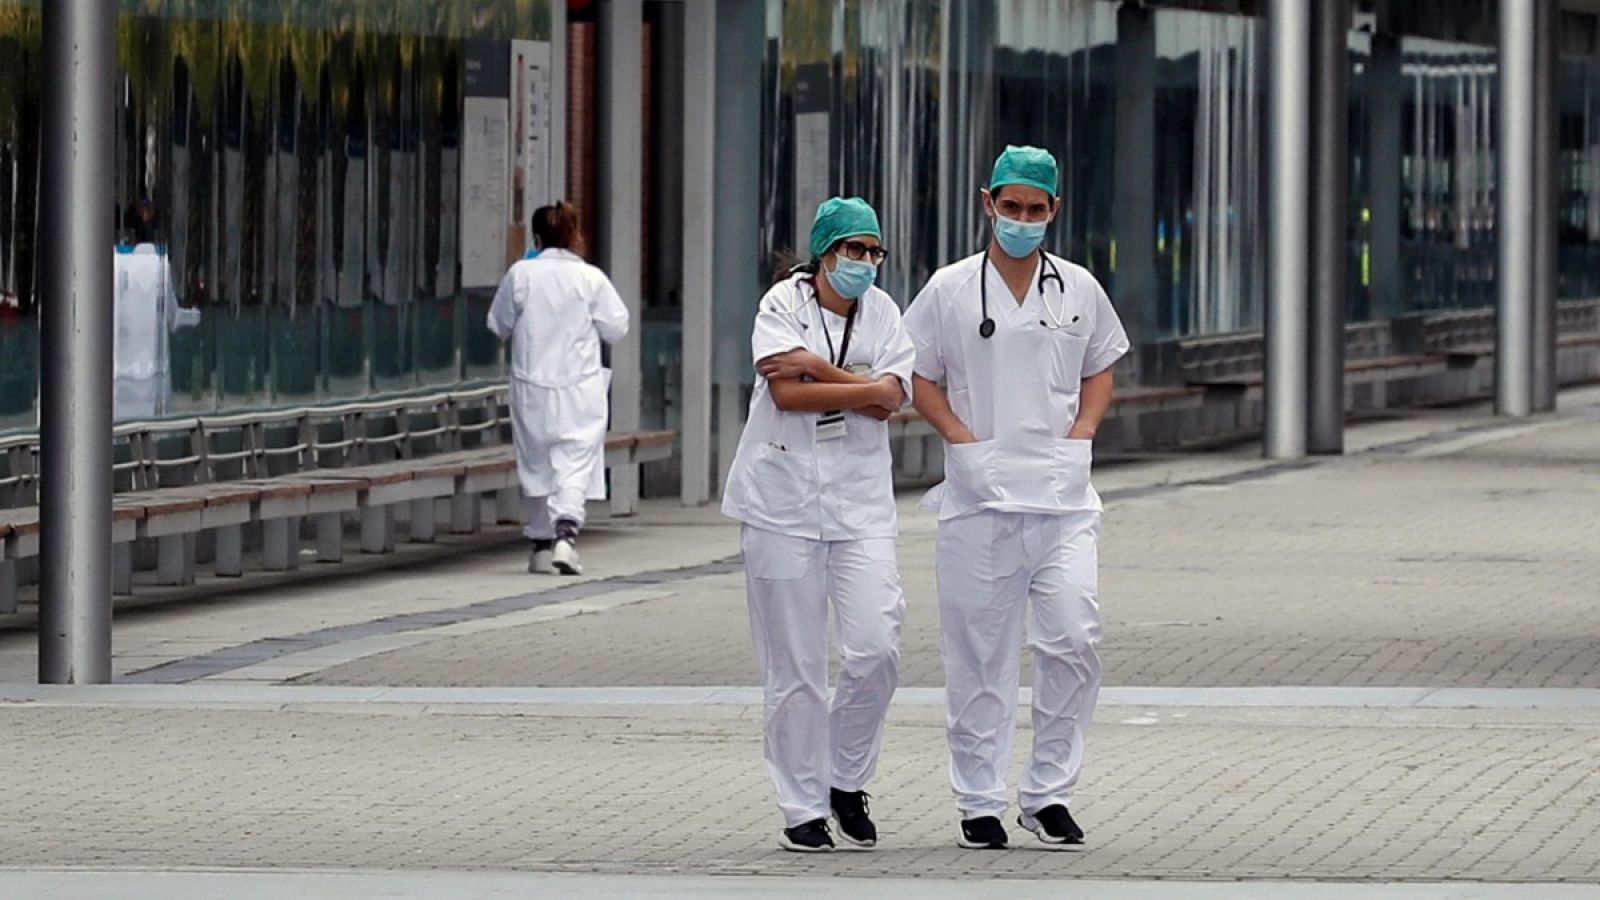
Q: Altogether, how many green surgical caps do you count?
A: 2